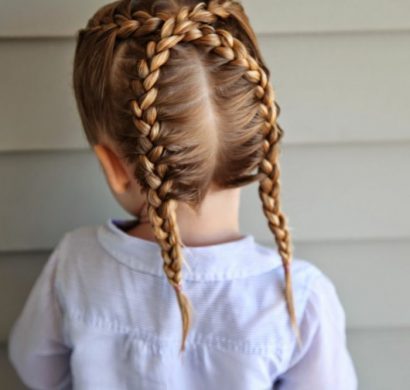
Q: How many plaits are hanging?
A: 2